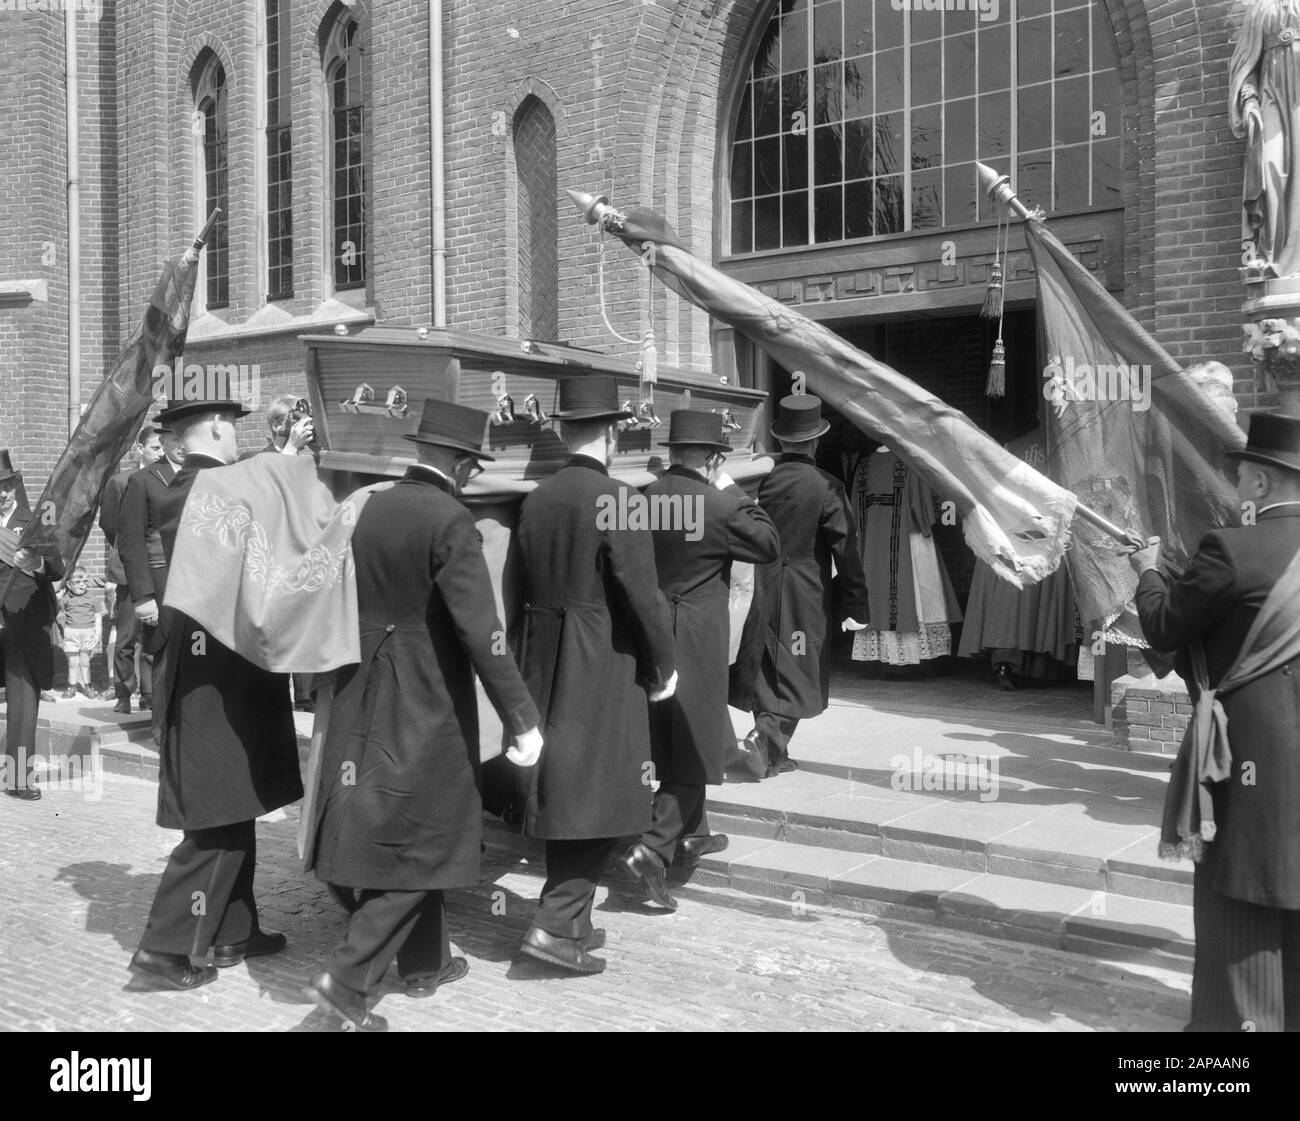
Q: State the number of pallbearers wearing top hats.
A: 5